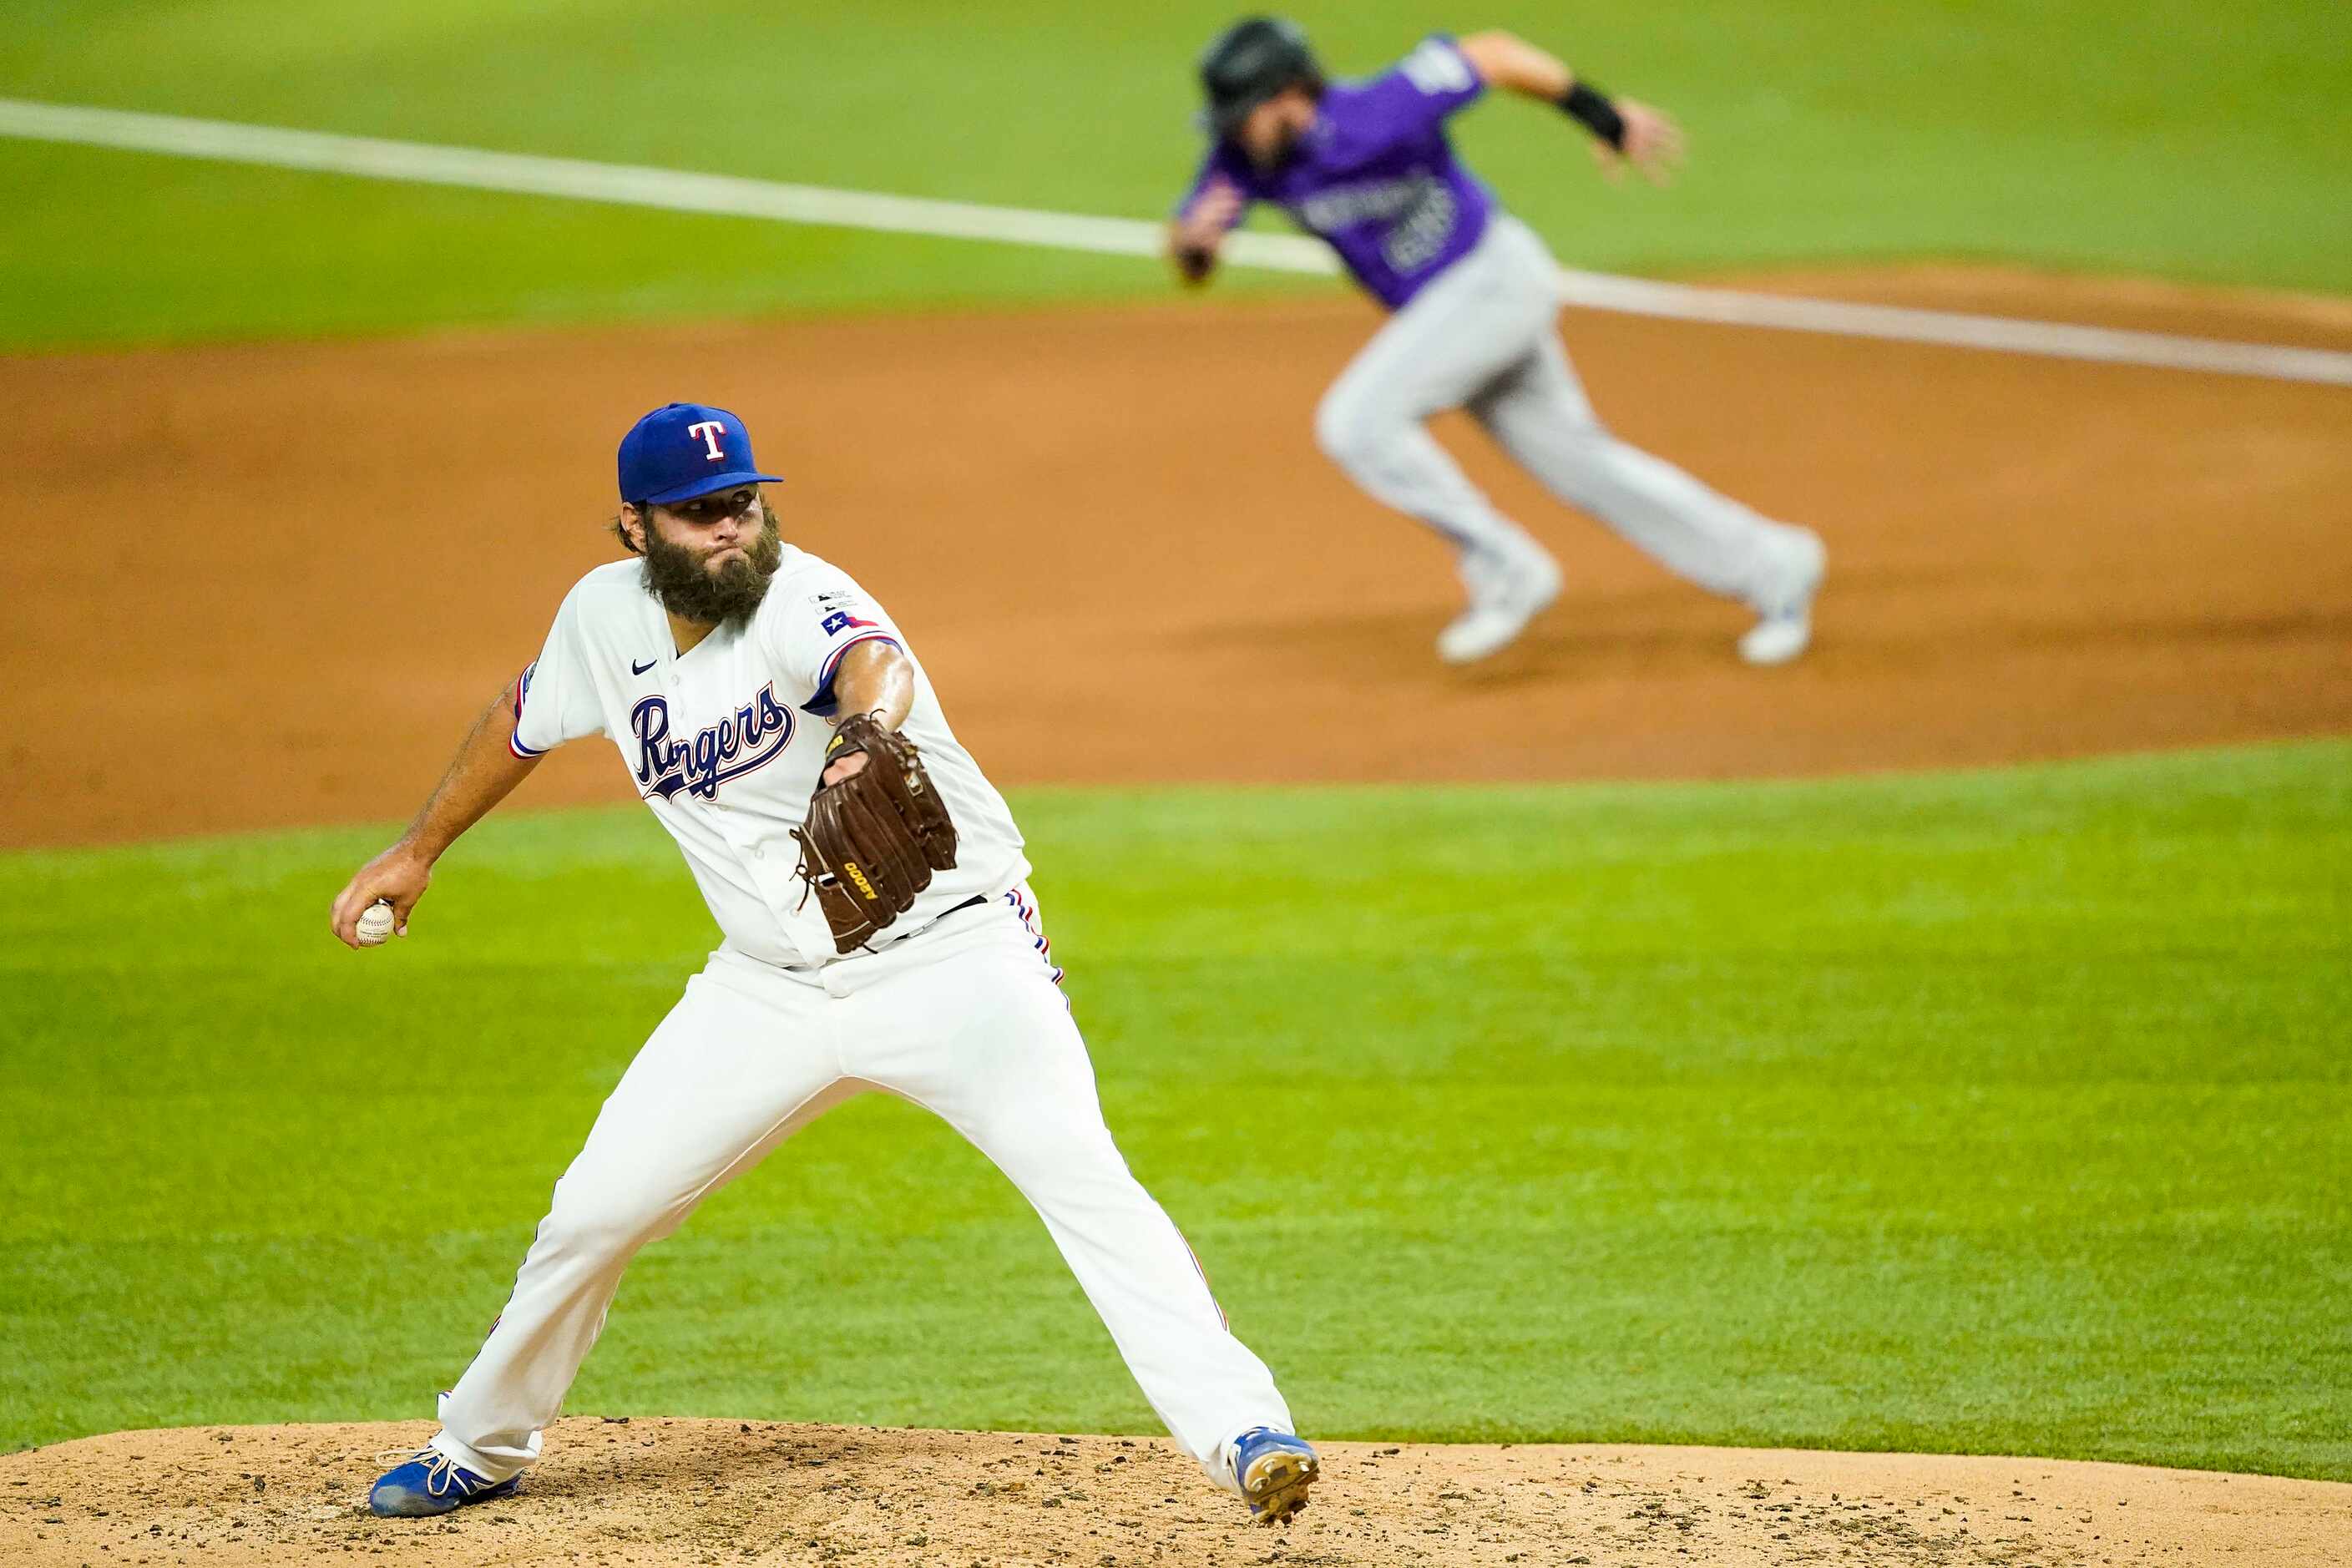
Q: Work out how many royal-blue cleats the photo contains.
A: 2